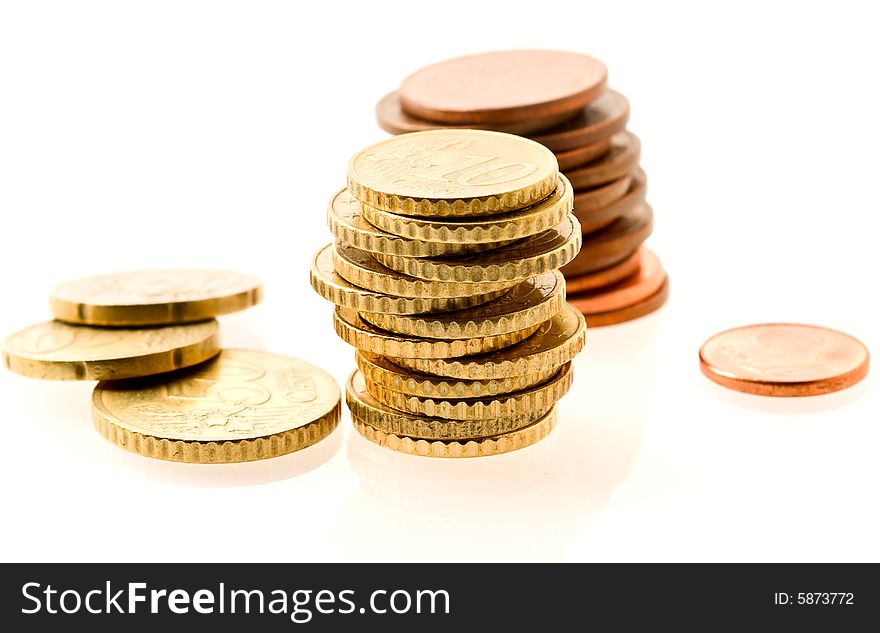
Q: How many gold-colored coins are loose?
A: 3